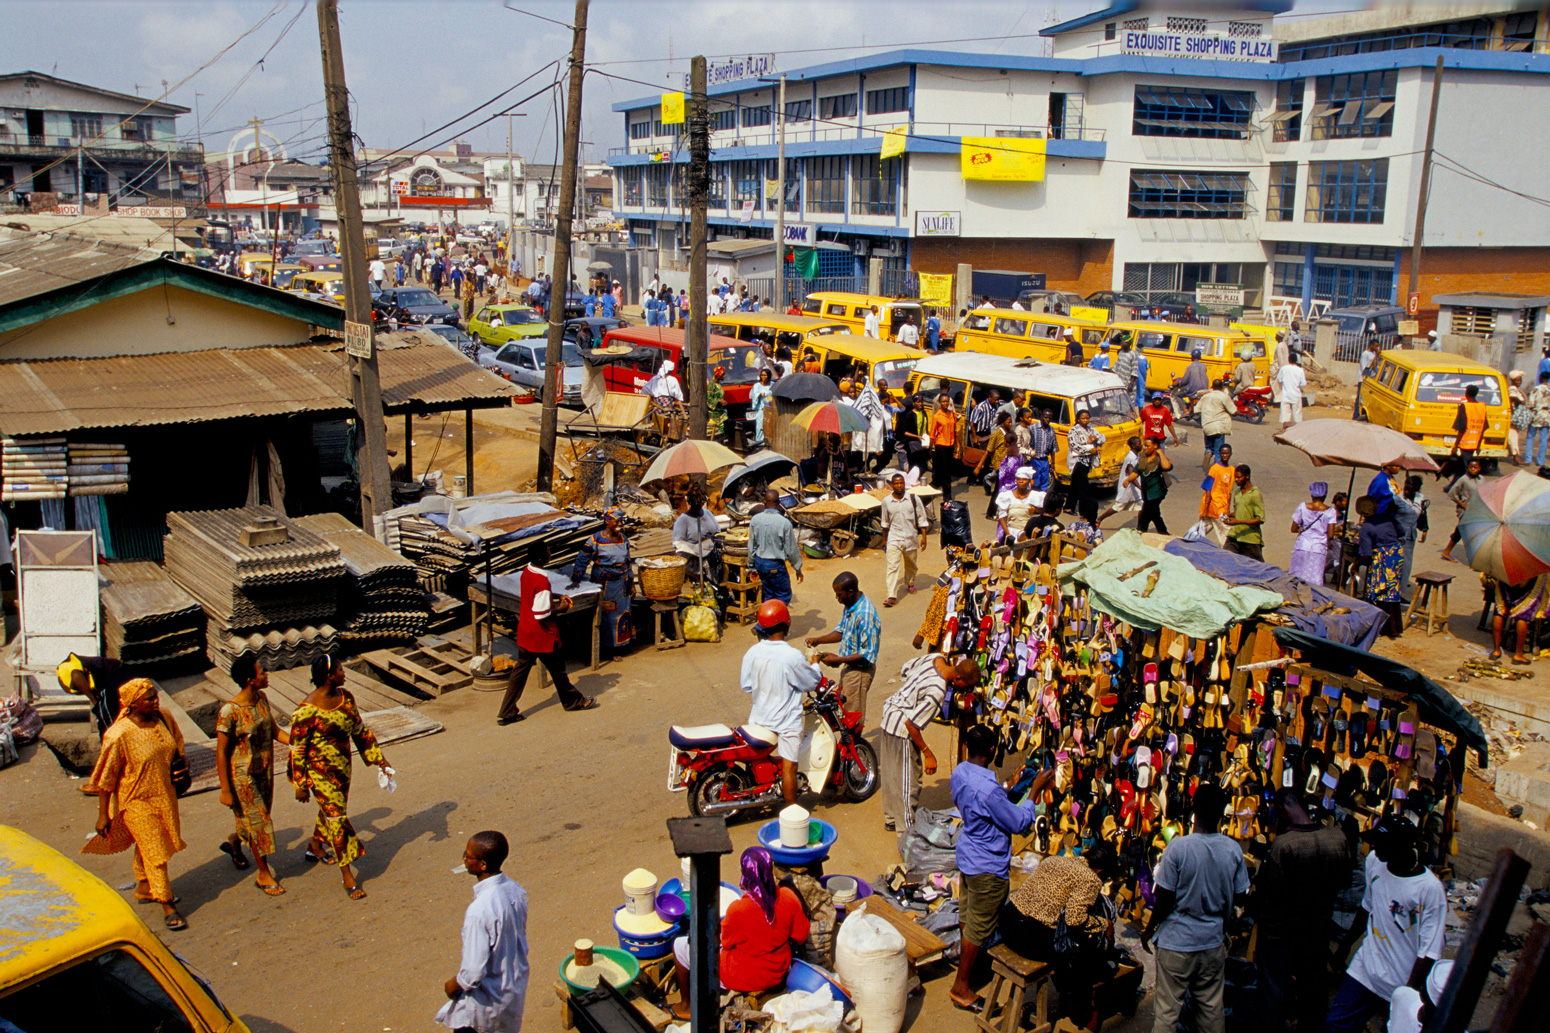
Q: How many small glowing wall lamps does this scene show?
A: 0